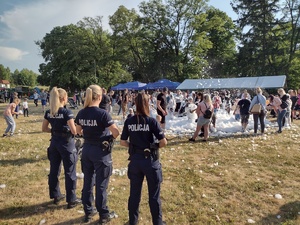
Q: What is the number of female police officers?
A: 3